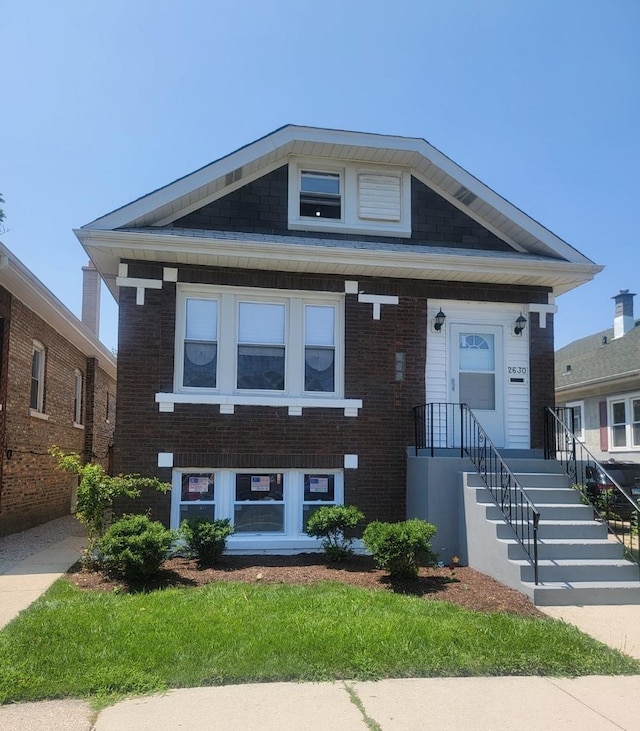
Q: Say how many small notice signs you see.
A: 3